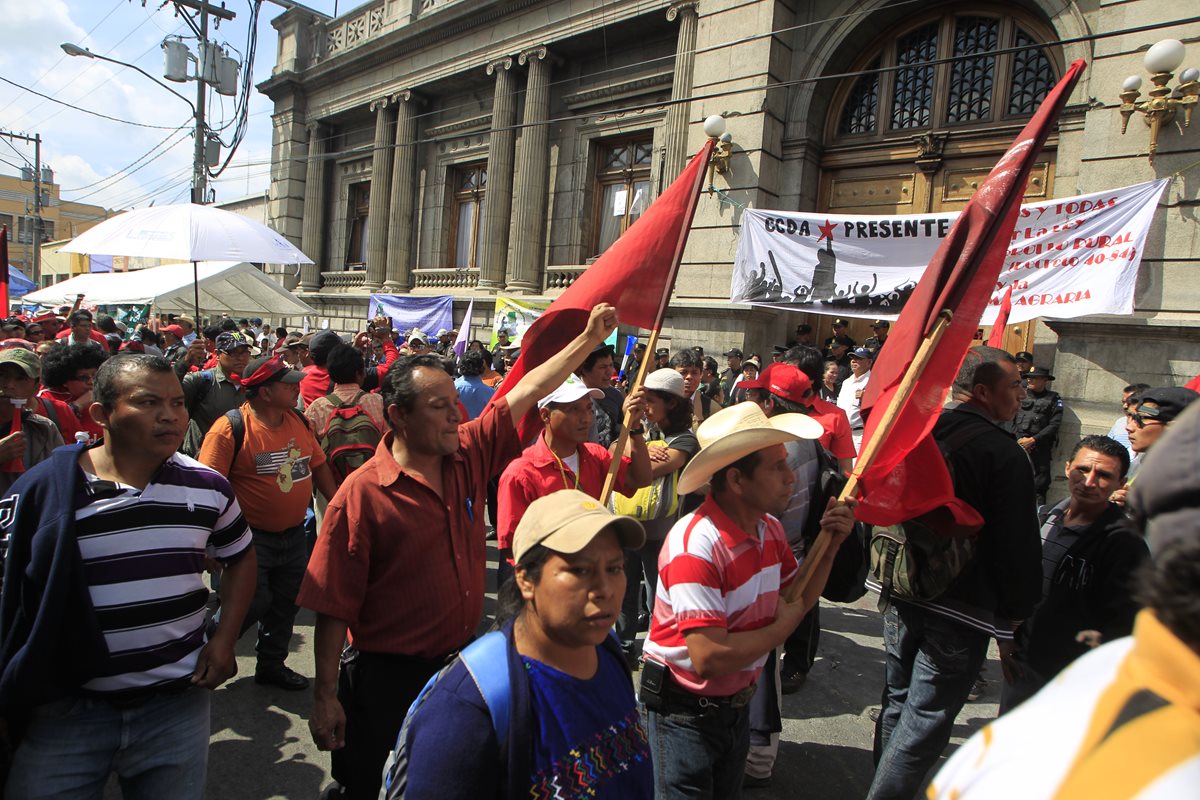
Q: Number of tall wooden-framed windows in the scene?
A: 3